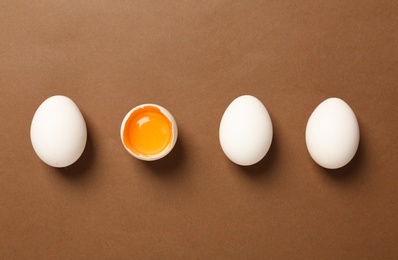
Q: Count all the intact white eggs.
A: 3